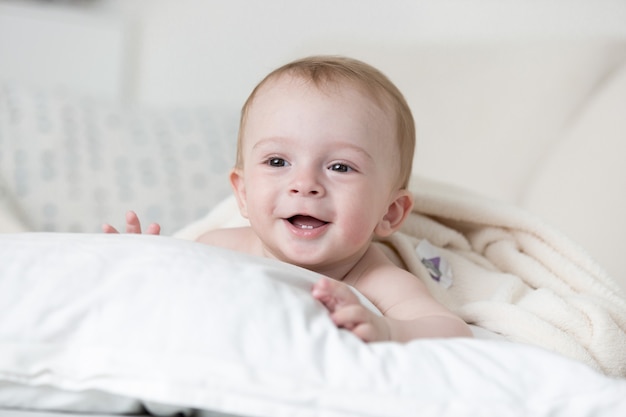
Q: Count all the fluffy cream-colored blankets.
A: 1